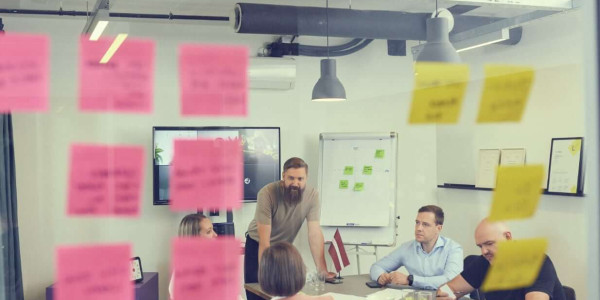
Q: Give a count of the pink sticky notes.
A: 7